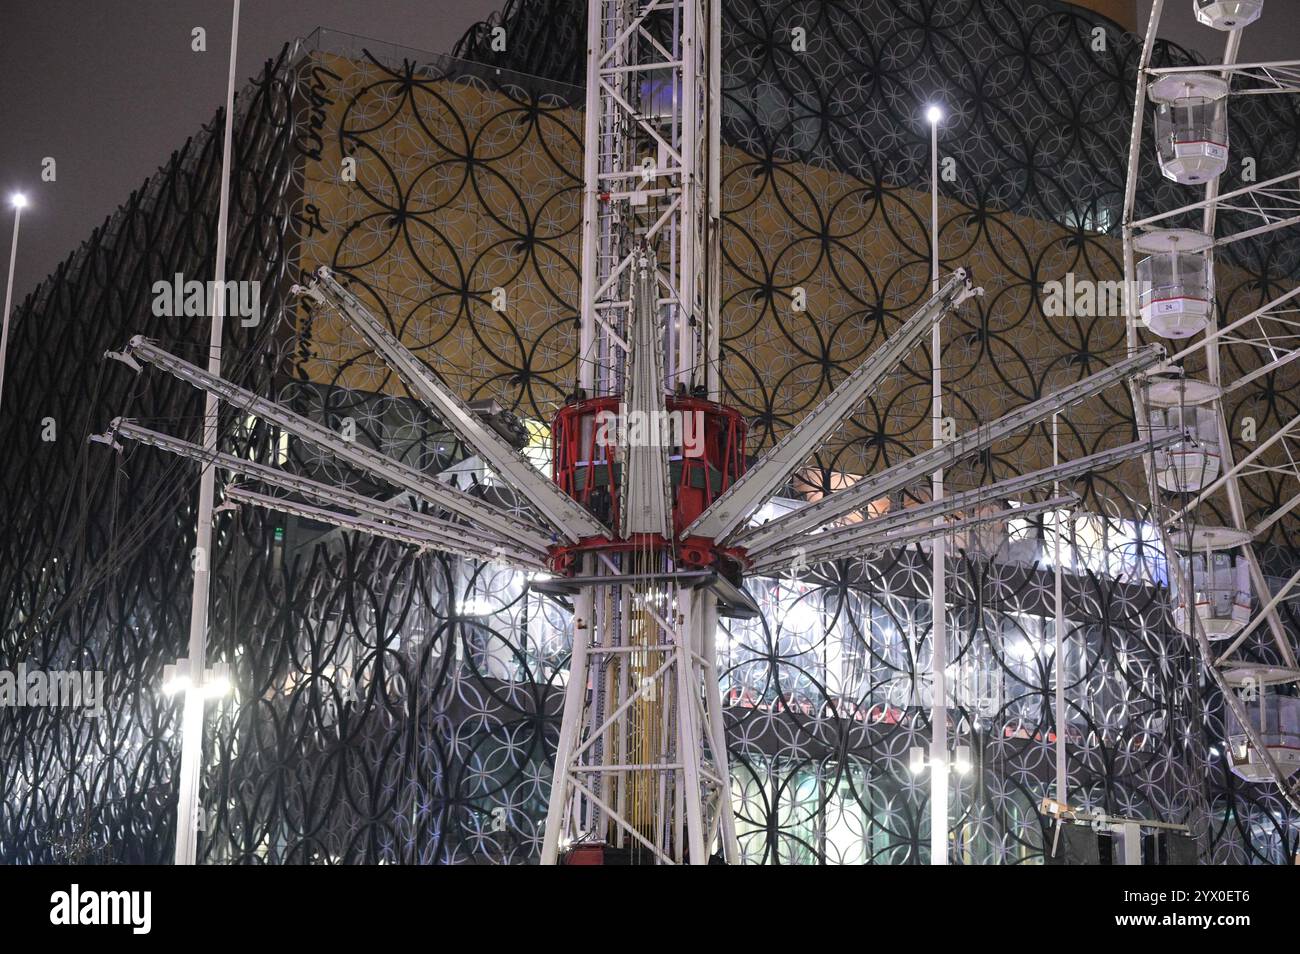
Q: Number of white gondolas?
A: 6